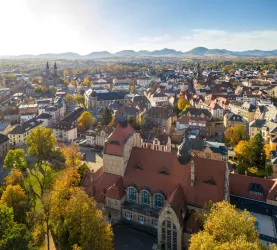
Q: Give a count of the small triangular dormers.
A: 3